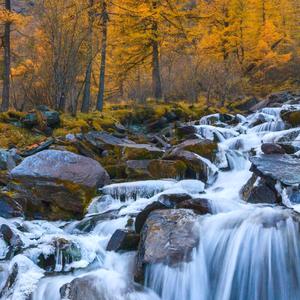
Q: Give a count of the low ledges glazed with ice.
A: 1